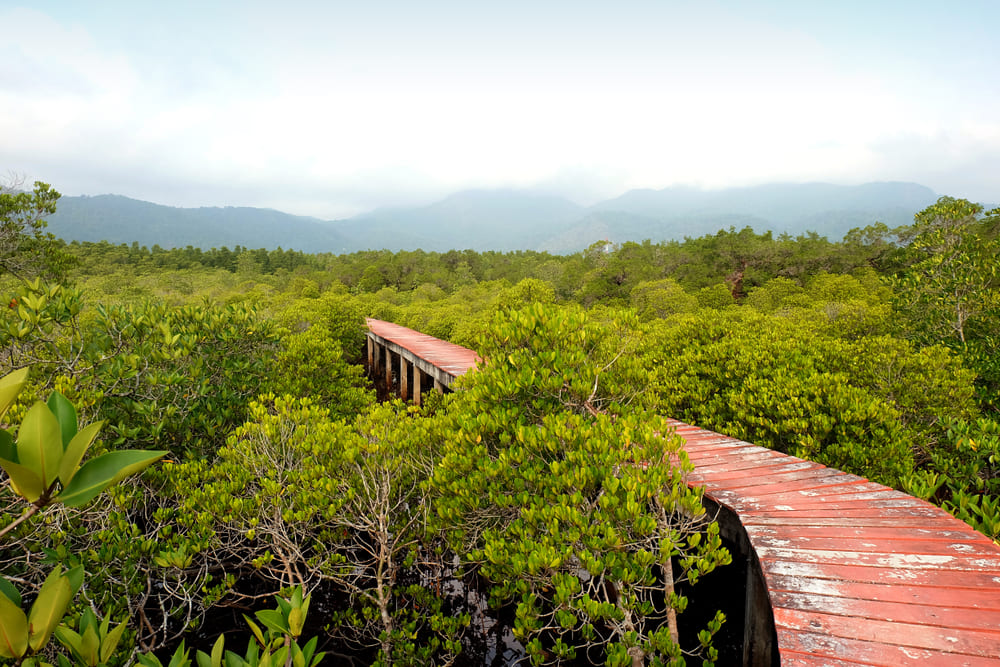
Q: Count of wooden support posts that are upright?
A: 6